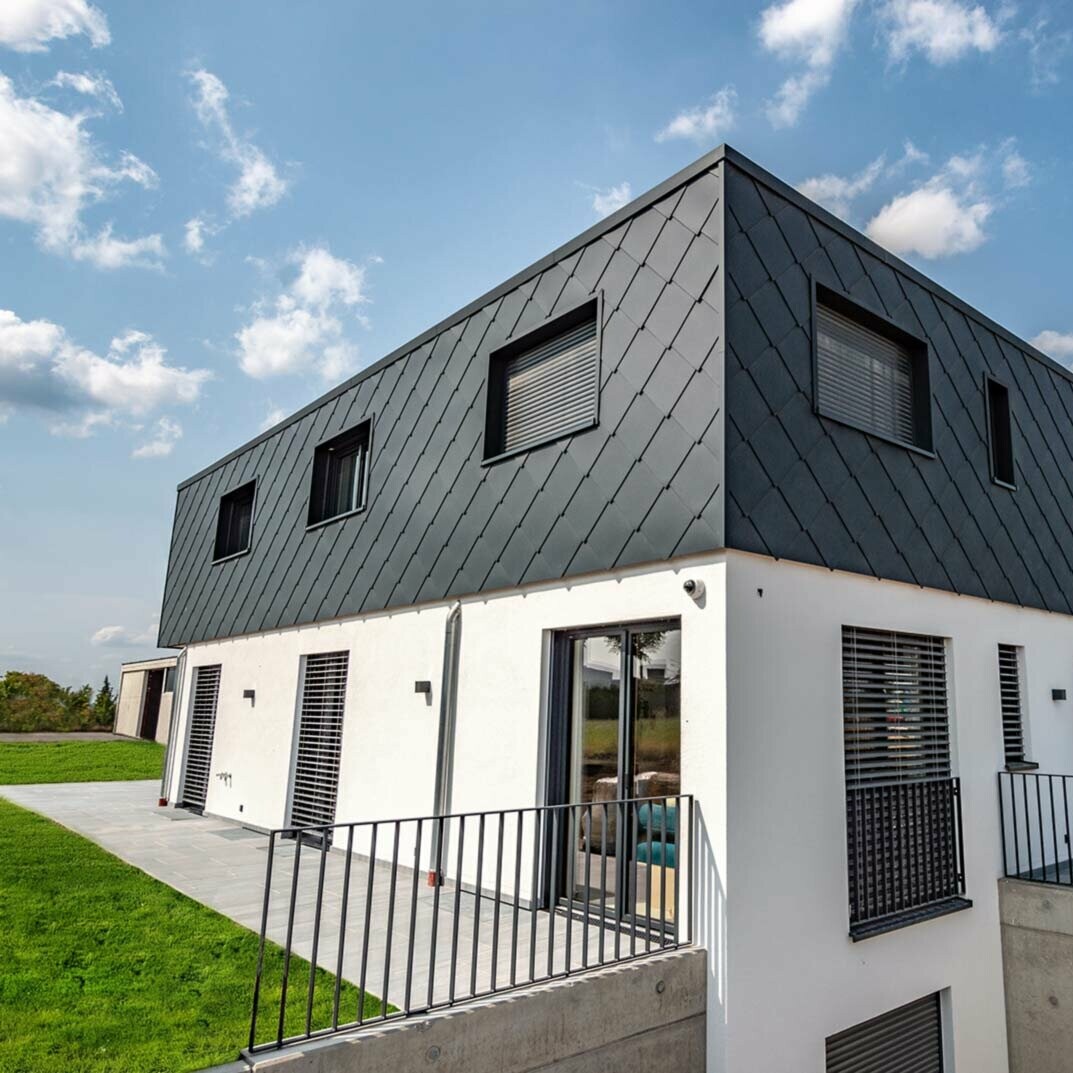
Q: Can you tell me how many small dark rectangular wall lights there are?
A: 3